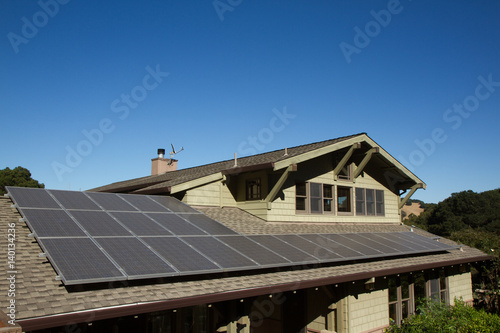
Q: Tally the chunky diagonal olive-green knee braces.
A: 4